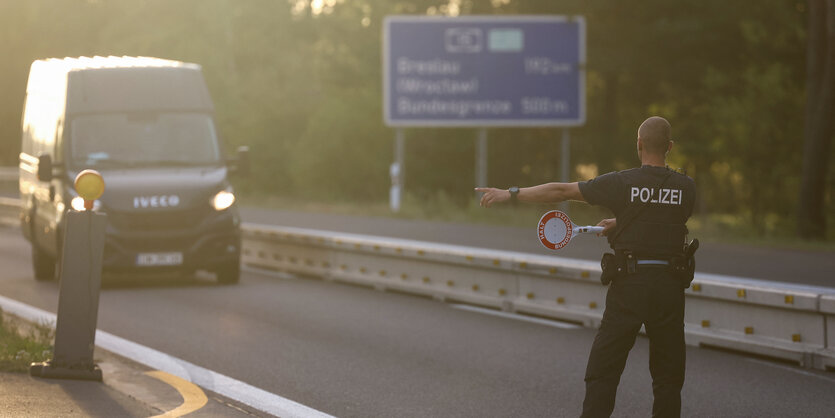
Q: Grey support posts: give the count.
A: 3